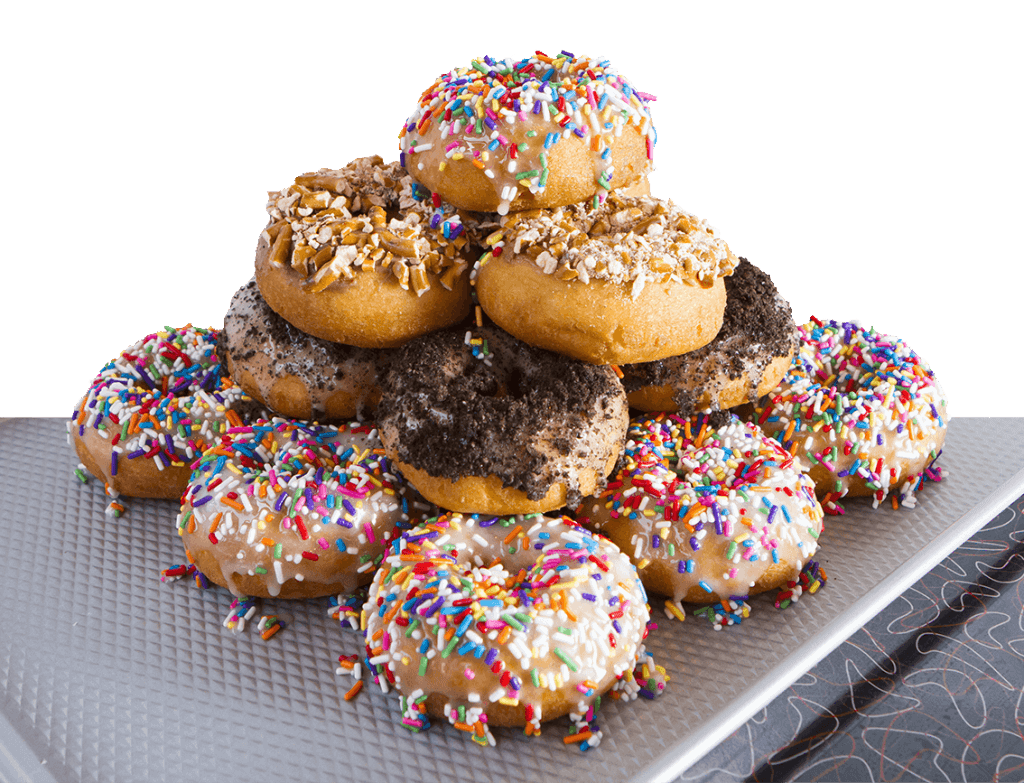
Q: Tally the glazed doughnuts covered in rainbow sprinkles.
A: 6